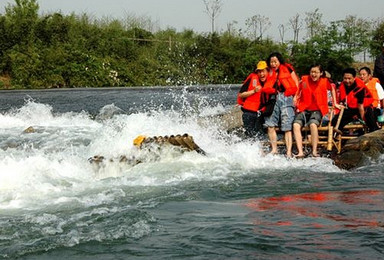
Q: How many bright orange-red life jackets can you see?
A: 5